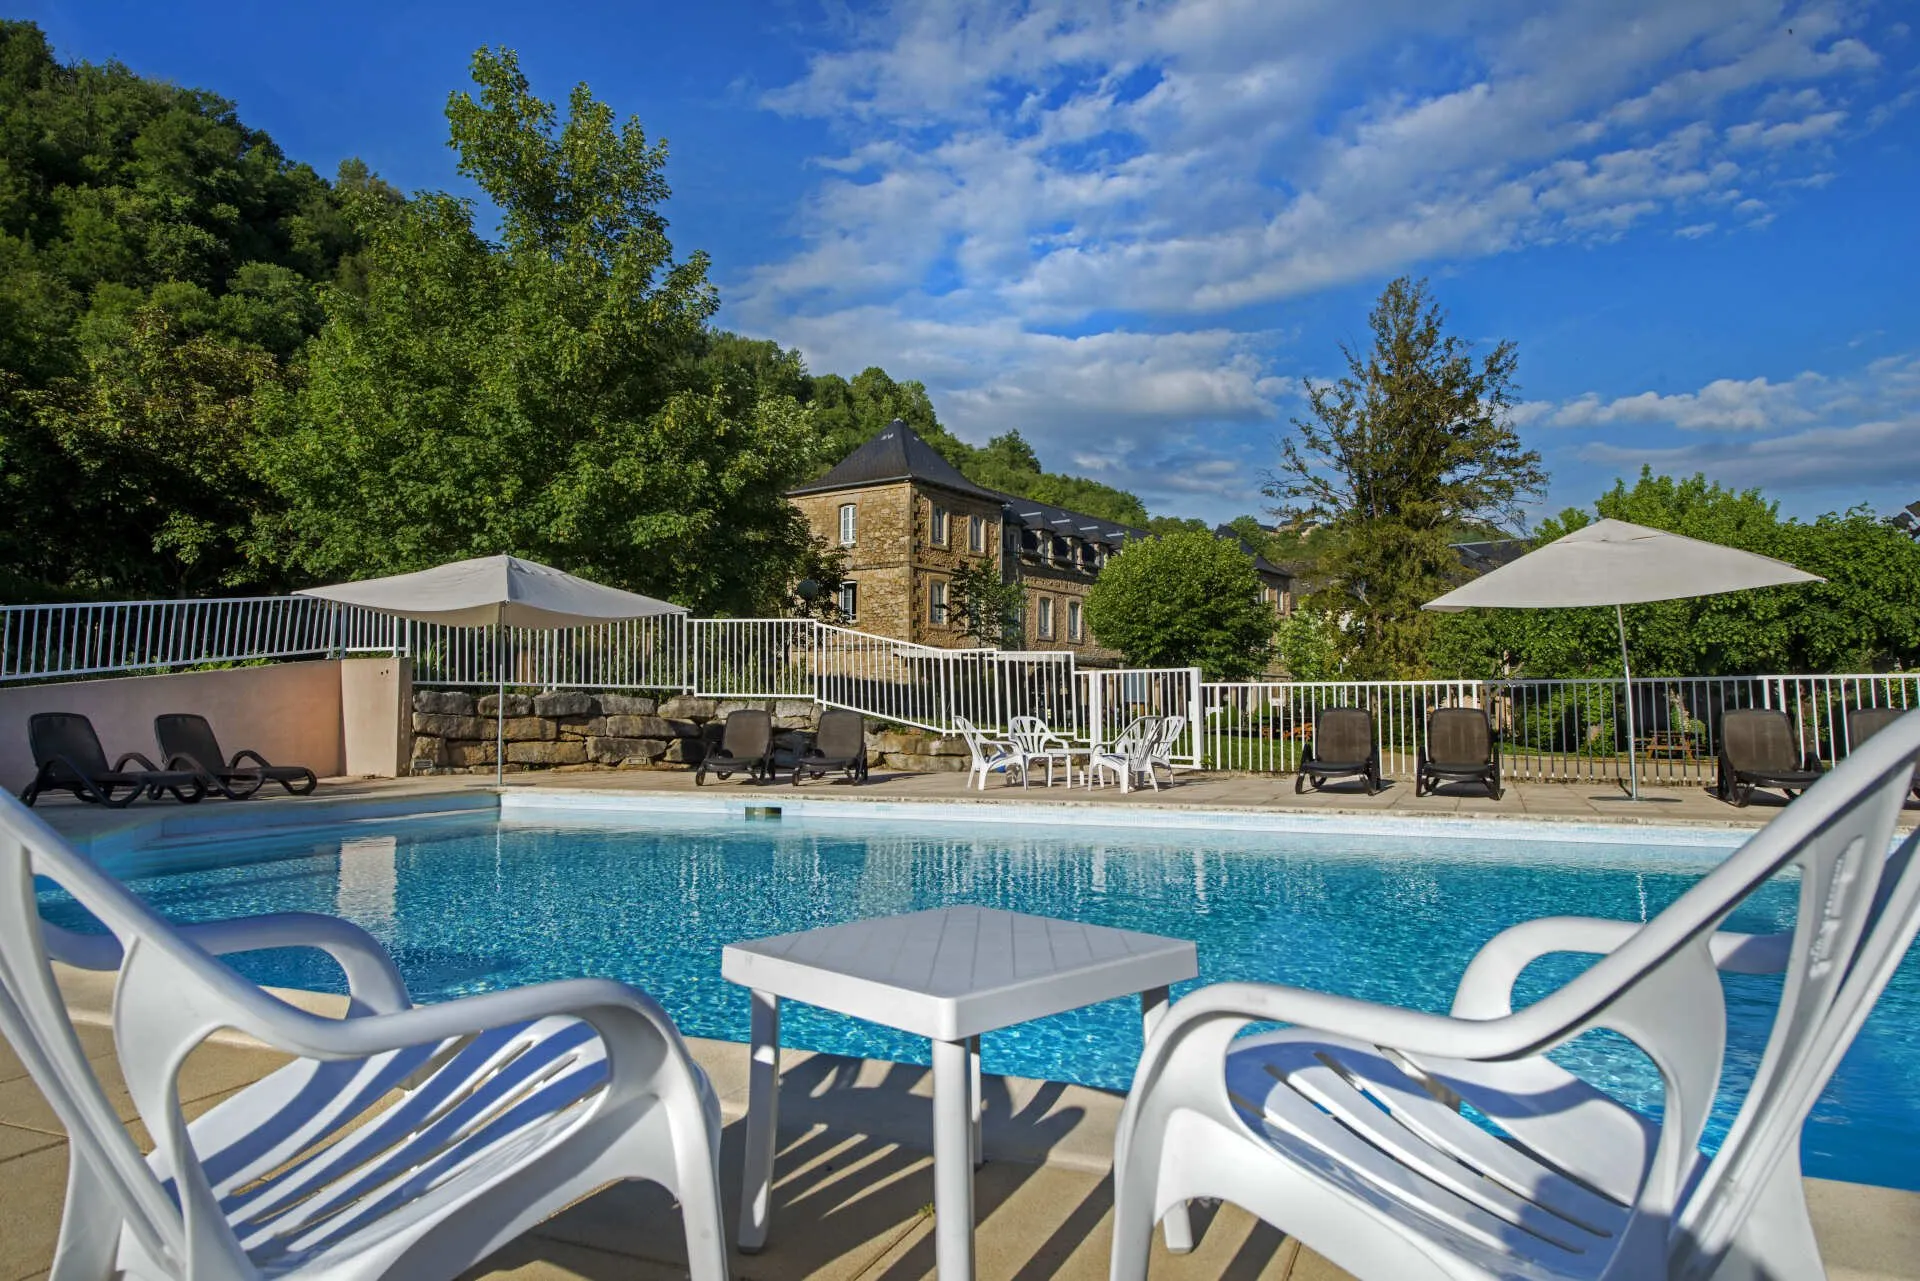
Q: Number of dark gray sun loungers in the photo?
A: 8